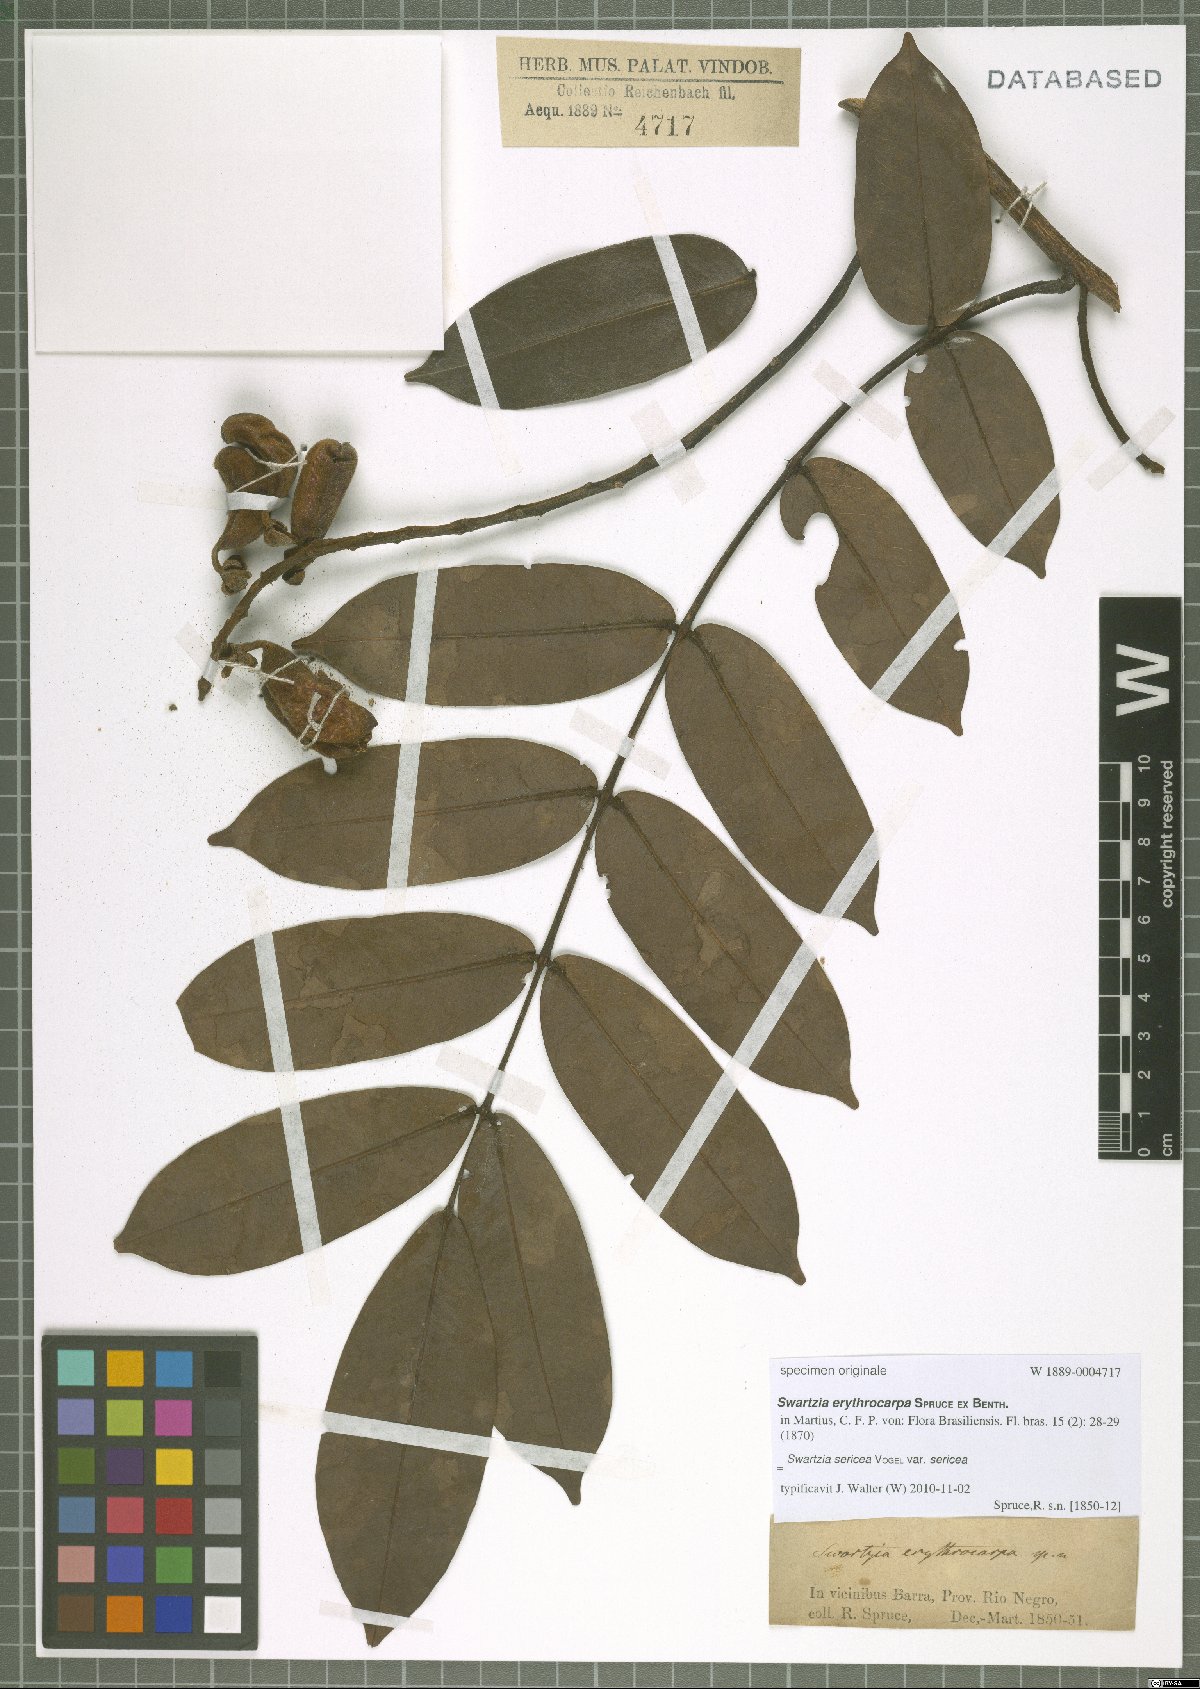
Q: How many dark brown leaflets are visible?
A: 13